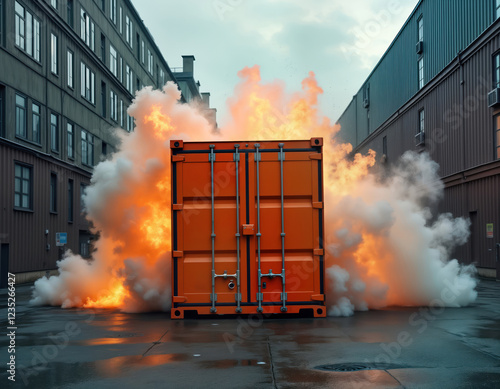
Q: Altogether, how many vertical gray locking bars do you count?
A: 4